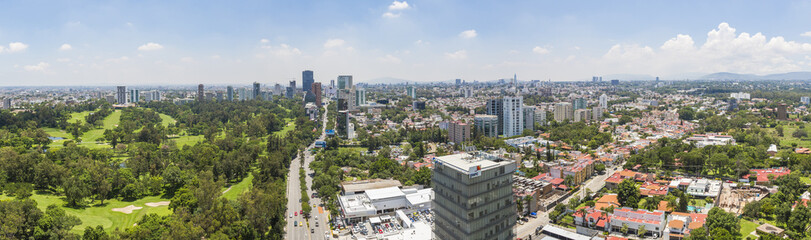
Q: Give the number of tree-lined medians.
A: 1